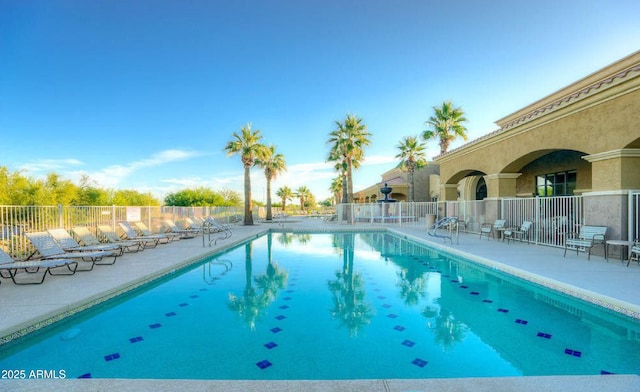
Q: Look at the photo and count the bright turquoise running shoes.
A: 0